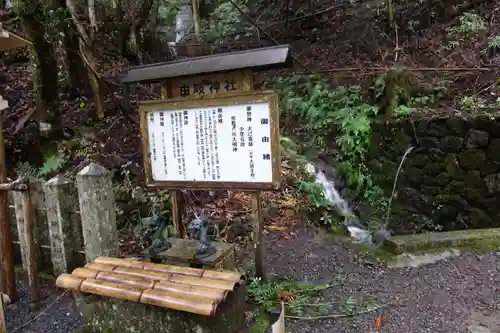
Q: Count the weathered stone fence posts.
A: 3